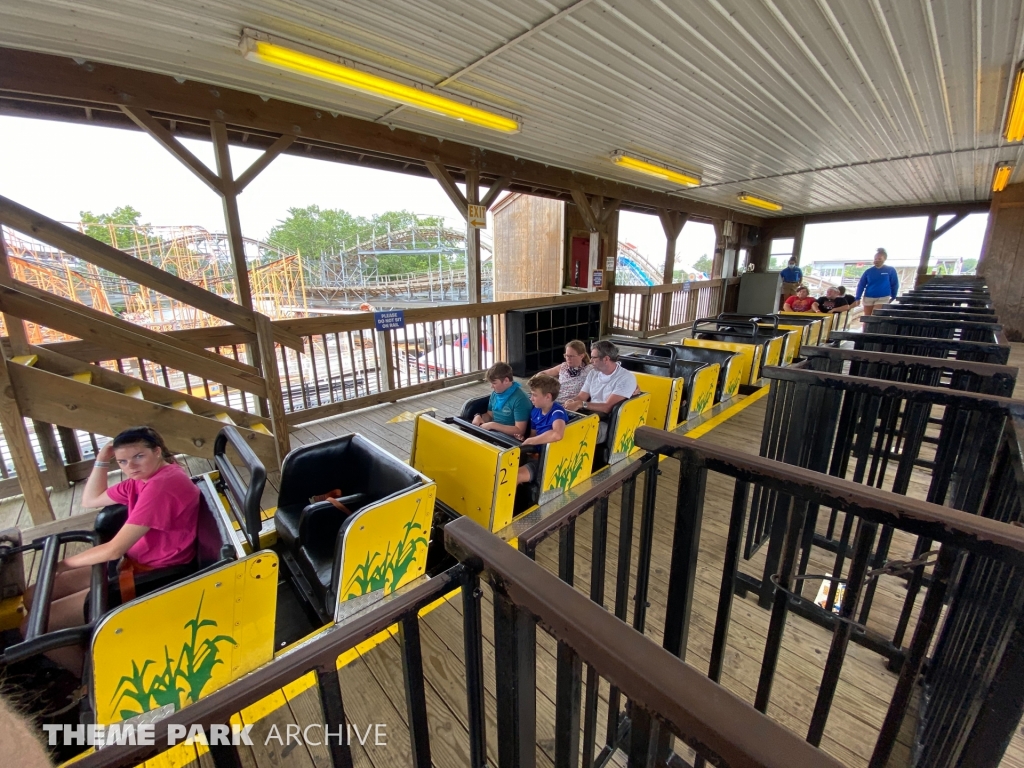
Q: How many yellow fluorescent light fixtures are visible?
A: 5